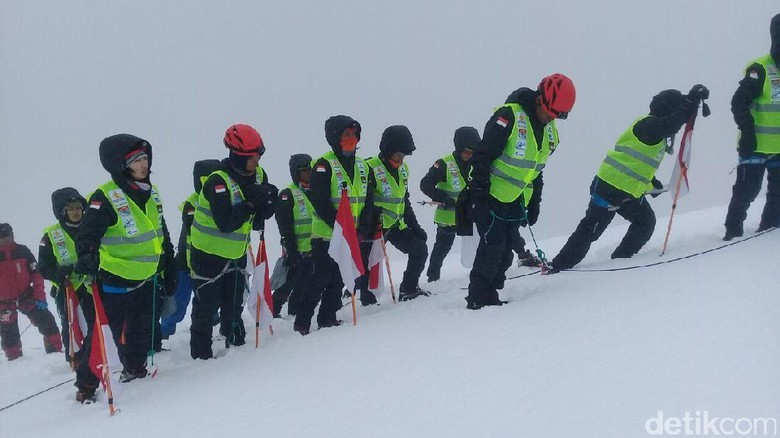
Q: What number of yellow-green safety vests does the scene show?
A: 11